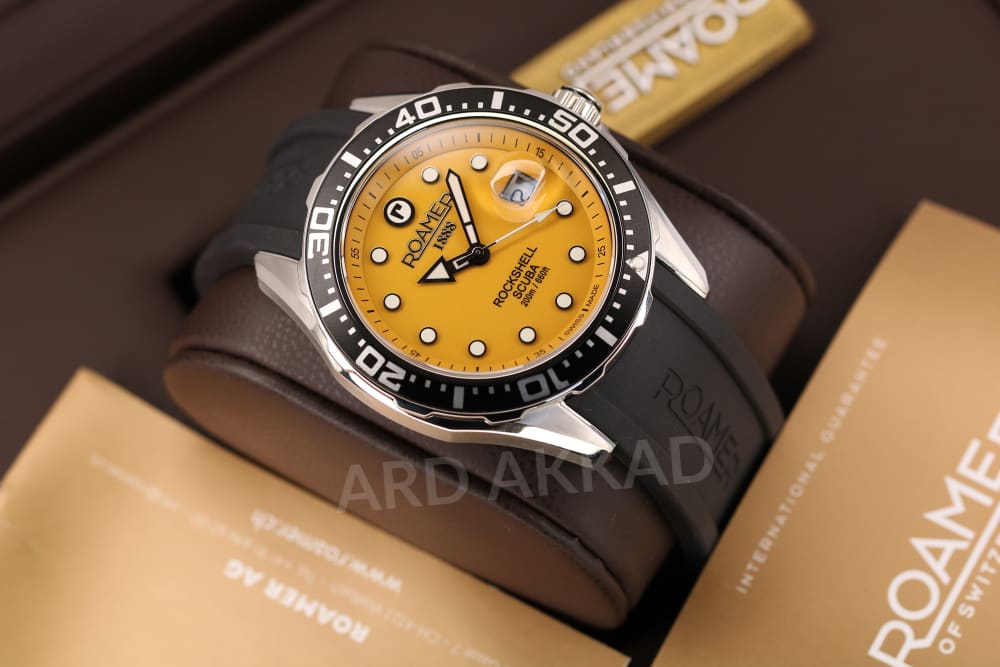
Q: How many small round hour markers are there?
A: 10